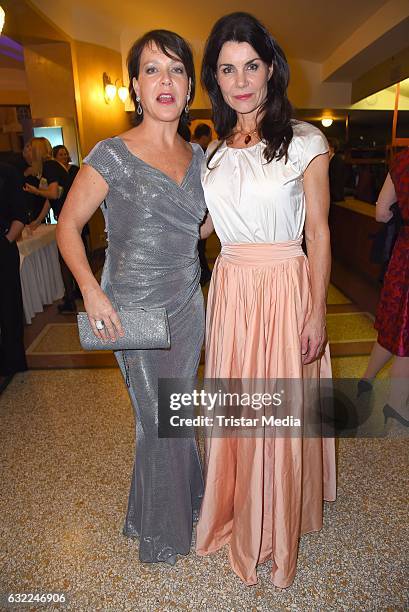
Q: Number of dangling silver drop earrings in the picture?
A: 2